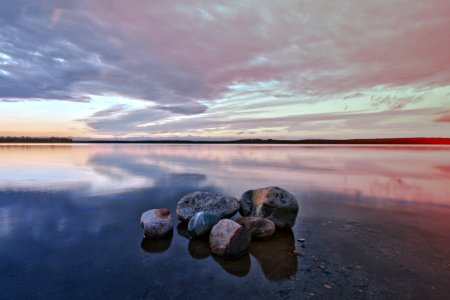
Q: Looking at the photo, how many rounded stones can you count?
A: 6